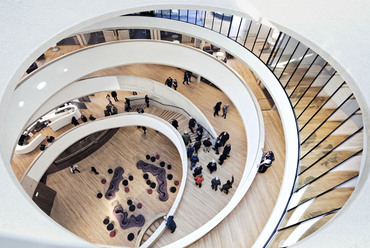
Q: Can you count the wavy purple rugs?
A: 3